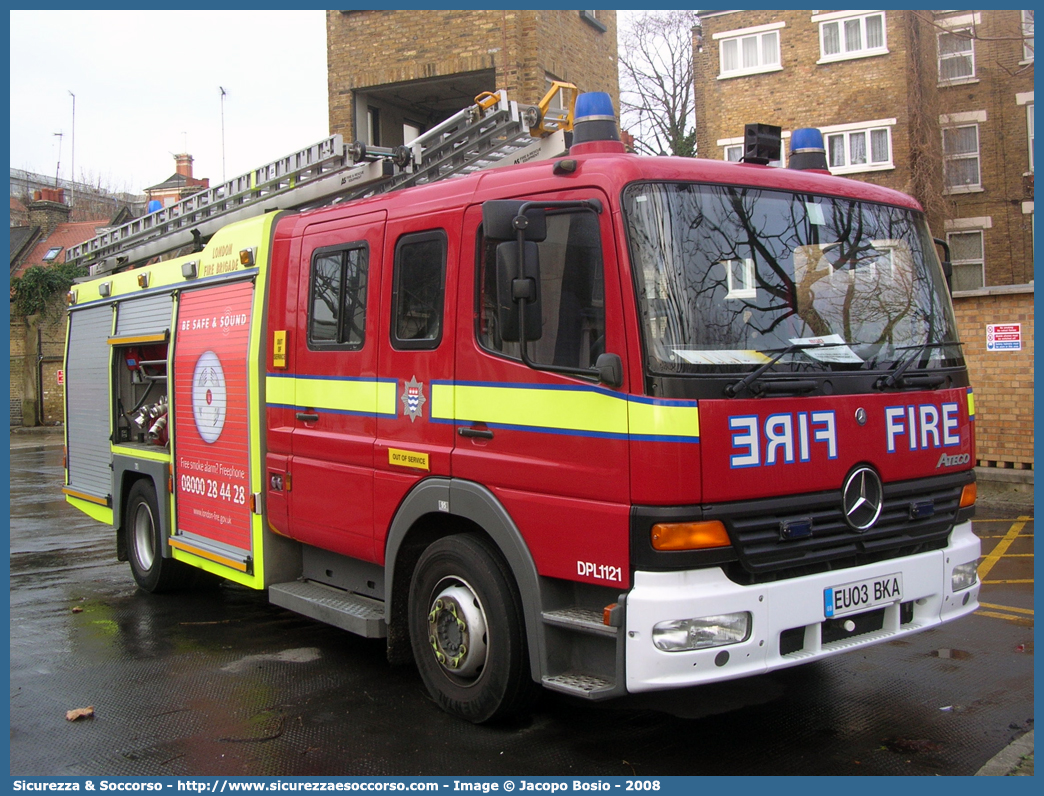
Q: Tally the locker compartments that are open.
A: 1